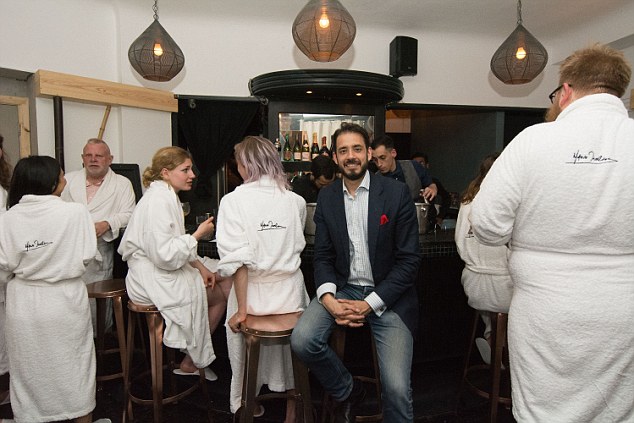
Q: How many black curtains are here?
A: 1